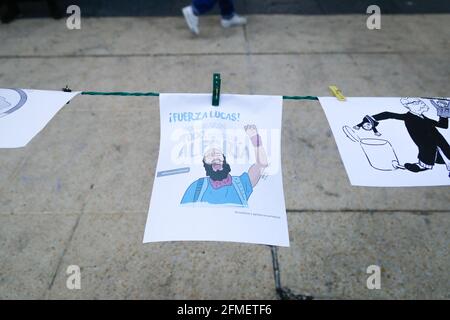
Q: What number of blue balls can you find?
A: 0